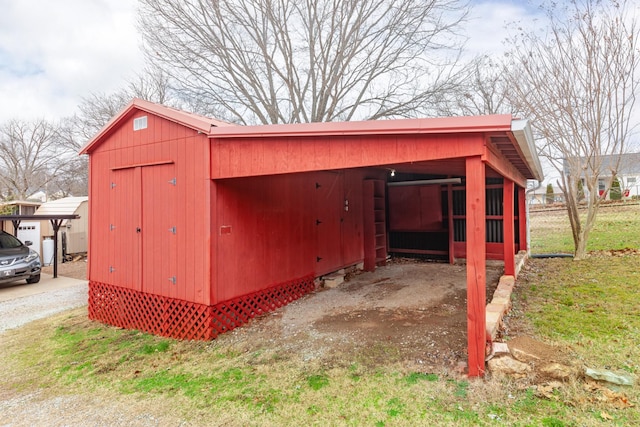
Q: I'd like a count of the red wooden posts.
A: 3